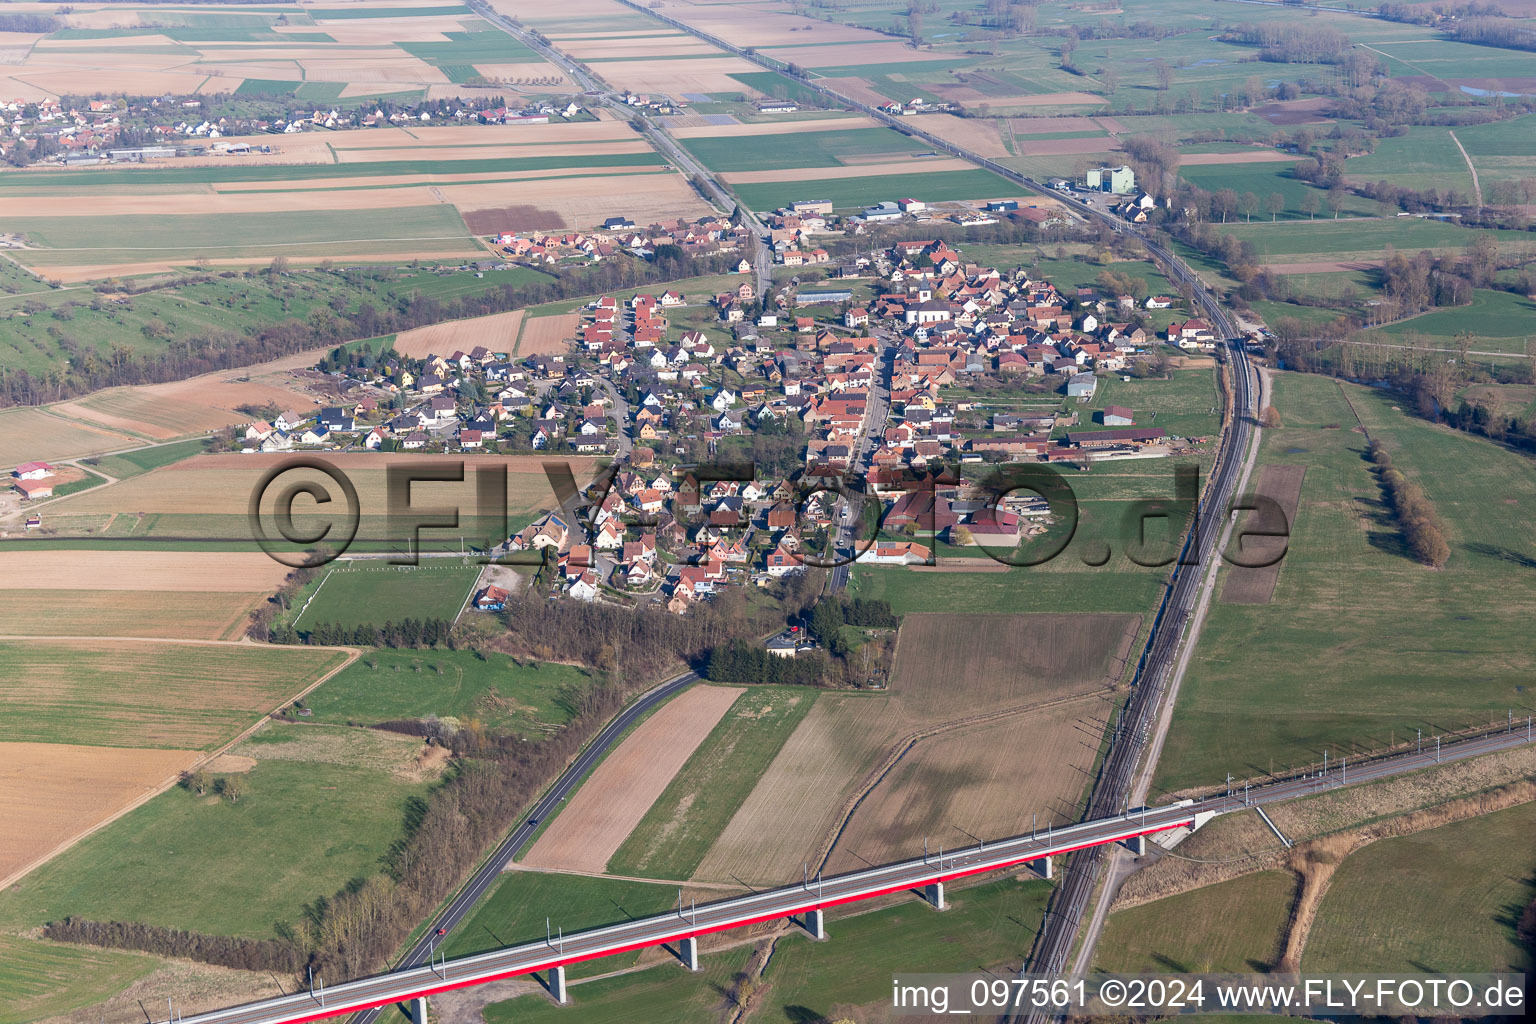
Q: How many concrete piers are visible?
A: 7